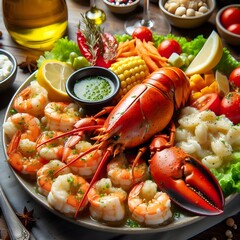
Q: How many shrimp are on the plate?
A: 11